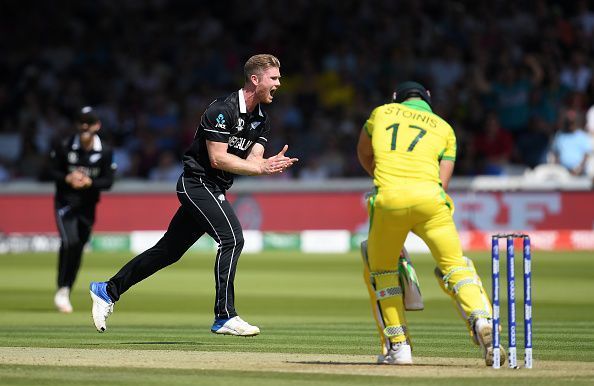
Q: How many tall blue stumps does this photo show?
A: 3